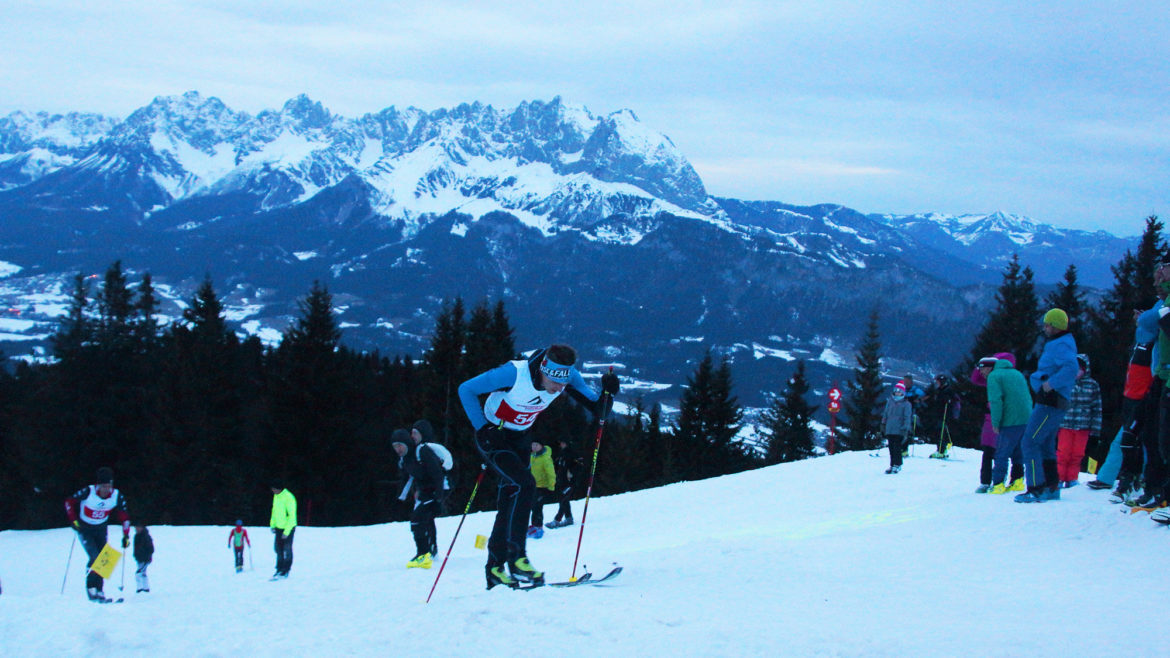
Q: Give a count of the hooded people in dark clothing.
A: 2